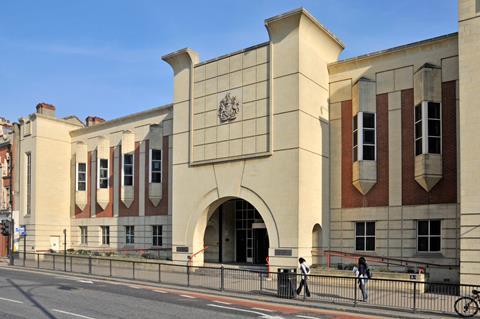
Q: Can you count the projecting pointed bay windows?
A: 6